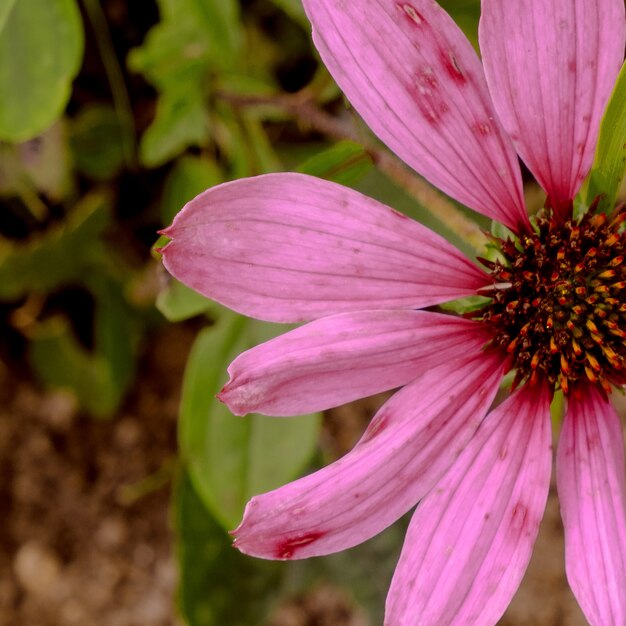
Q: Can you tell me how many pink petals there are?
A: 7